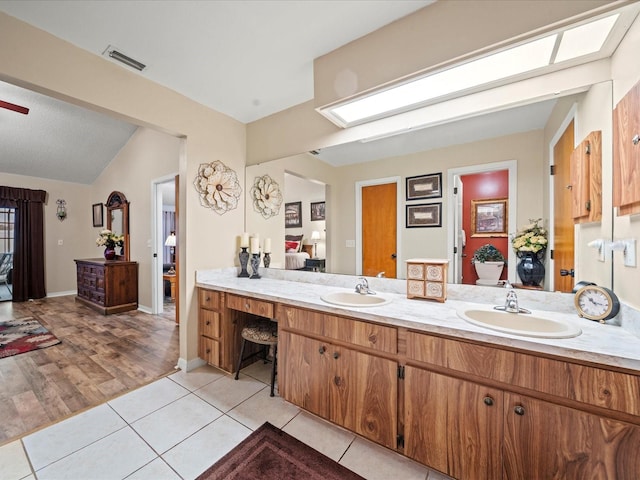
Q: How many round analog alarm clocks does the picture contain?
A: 1